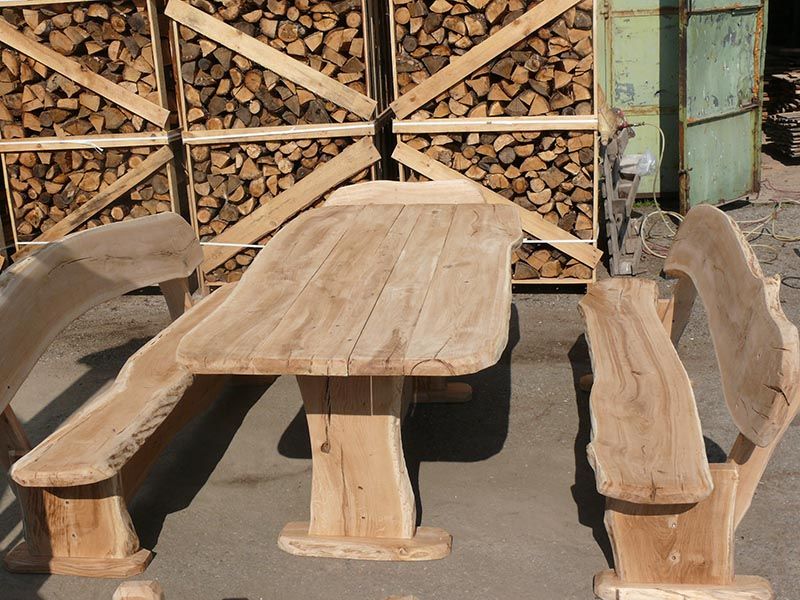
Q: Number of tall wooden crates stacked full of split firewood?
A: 3